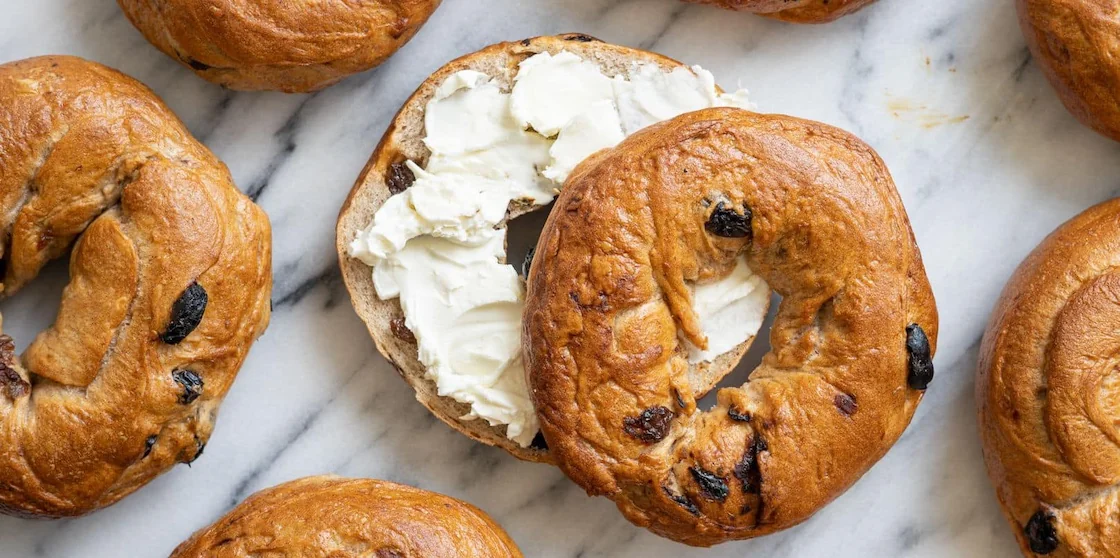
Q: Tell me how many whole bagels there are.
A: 1